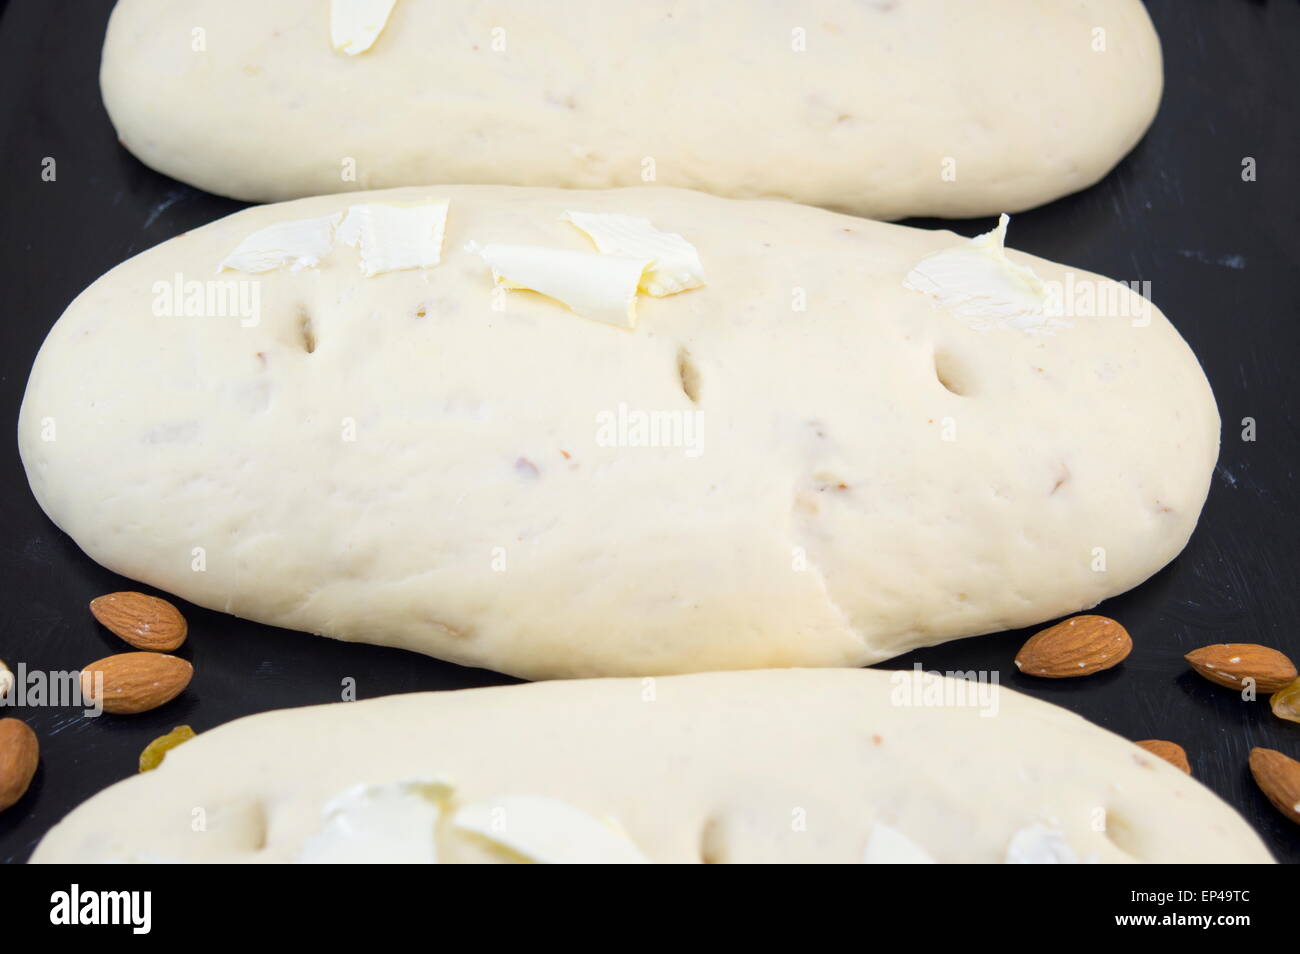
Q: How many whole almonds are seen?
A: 4